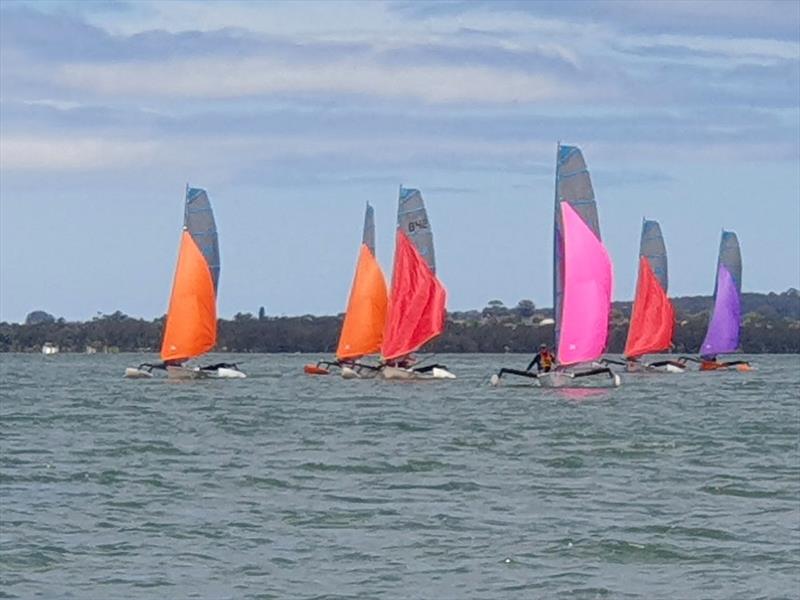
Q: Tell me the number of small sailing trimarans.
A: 6